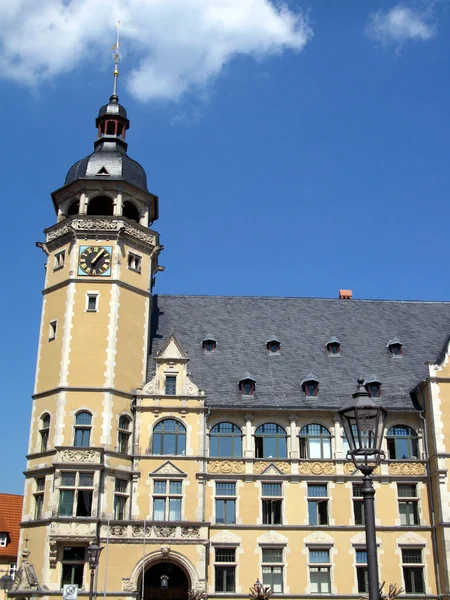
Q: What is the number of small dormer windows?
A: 7